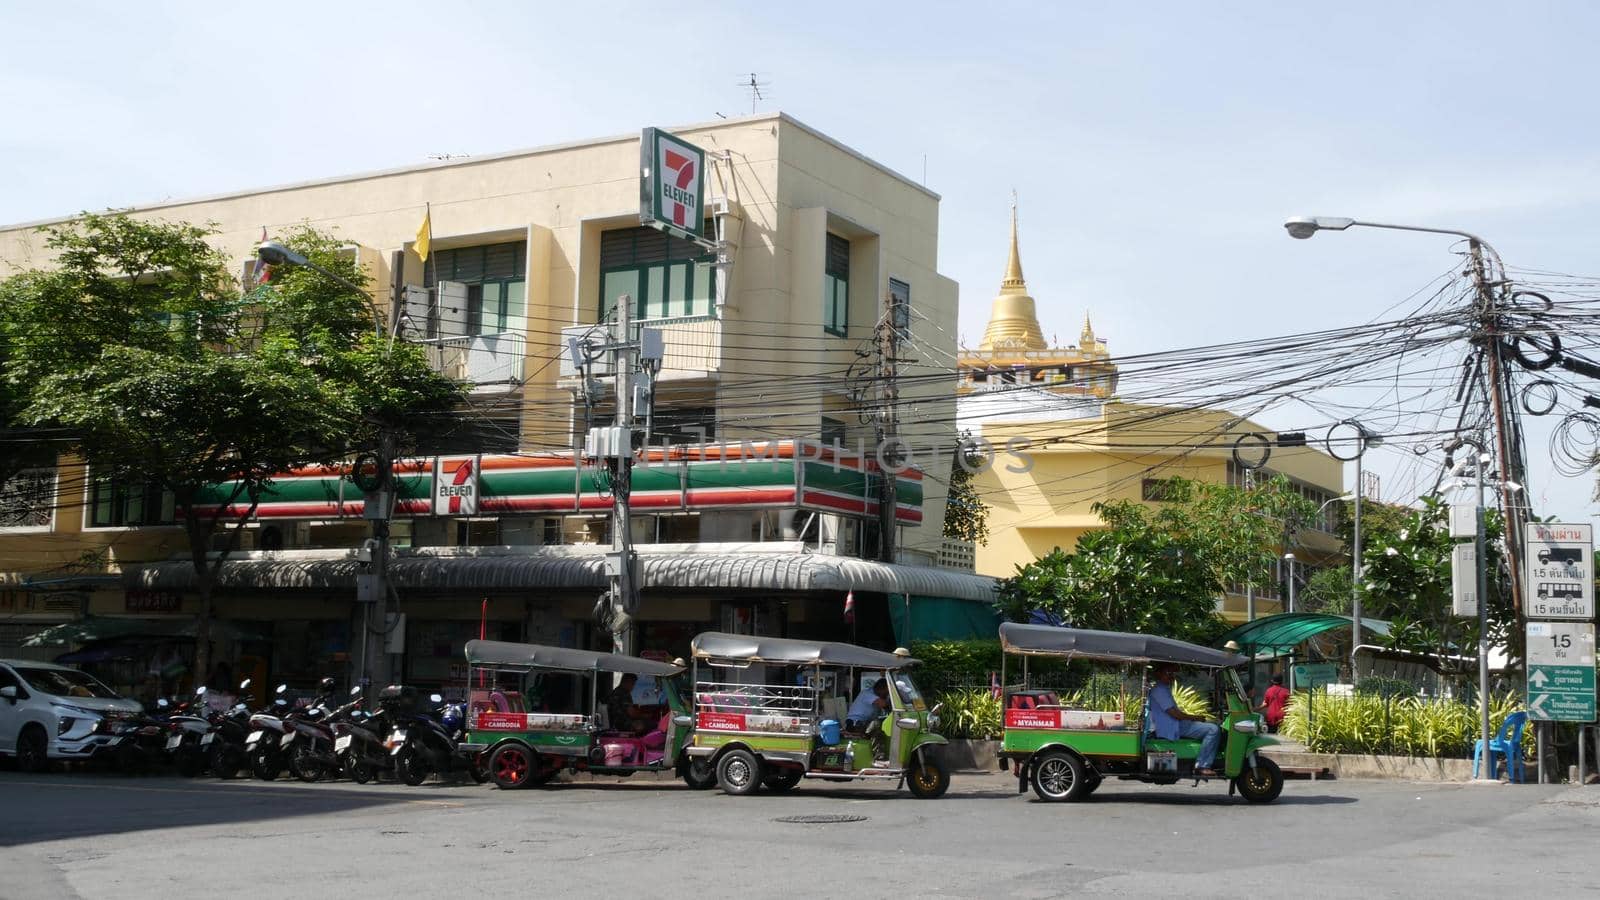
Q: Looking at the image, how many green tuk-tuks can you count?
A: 3